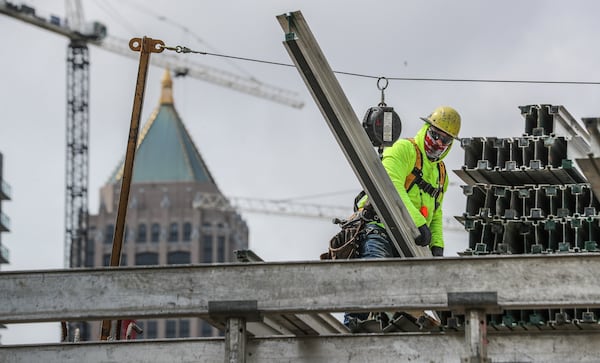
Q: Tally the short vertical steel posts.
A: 2